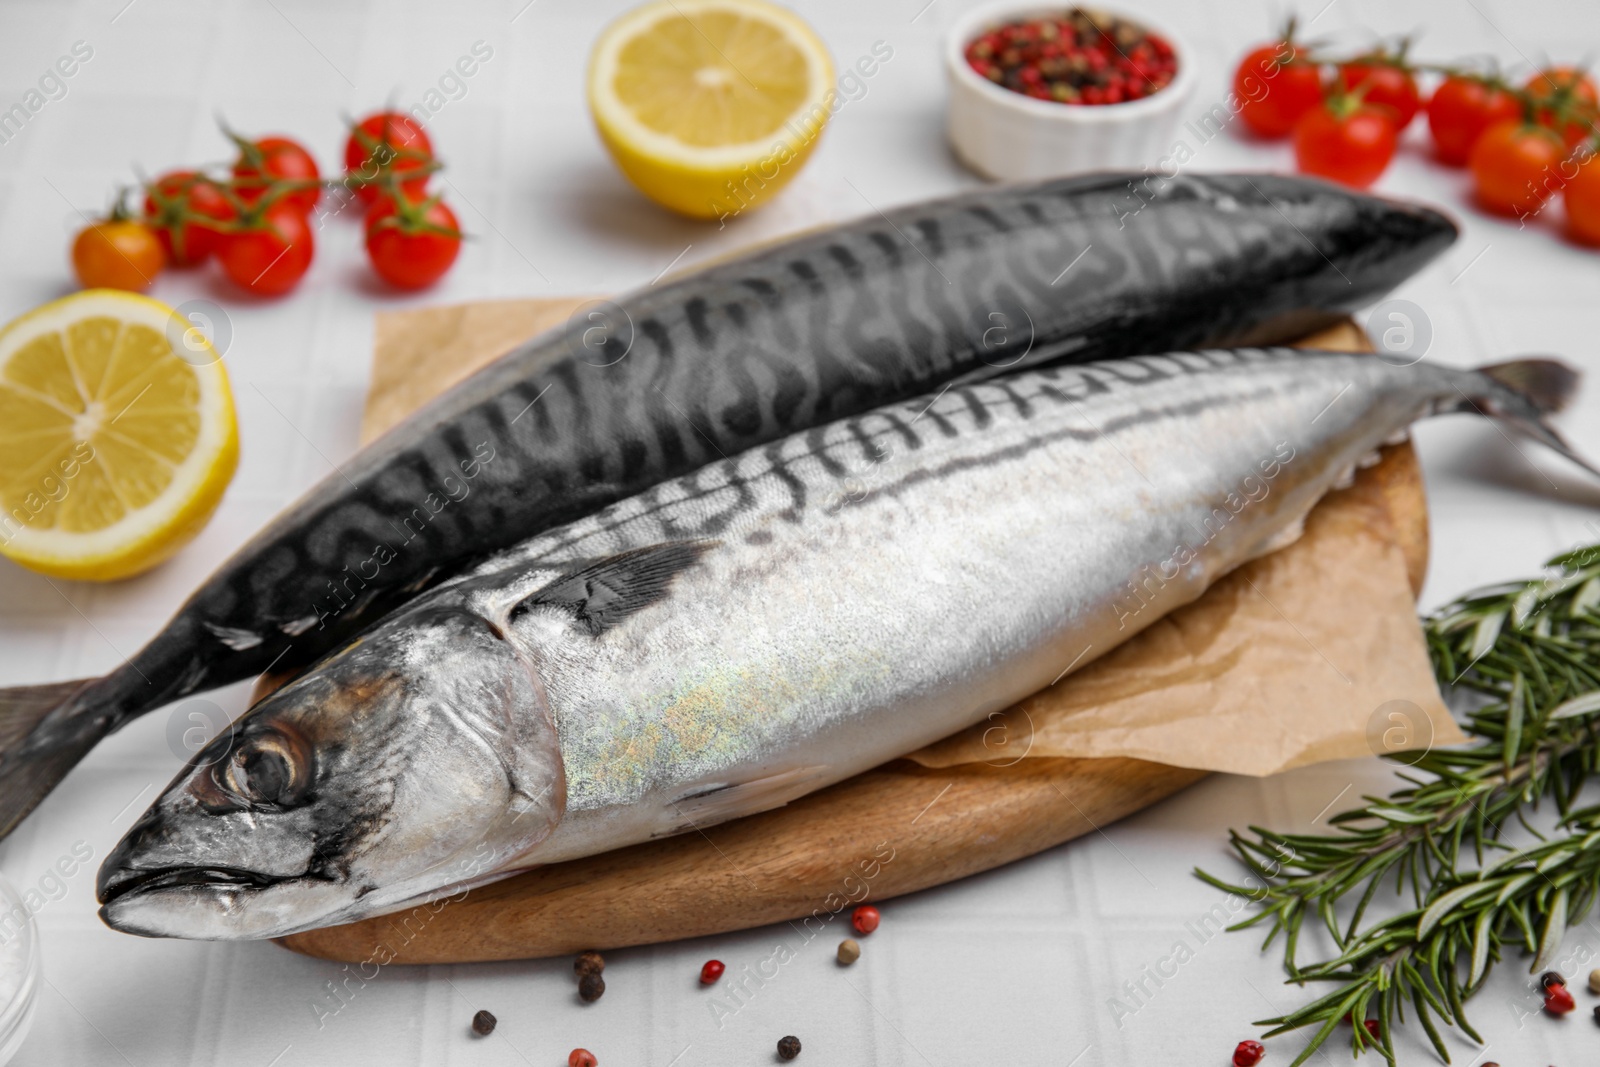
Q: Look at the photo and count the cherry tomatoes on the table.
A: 13